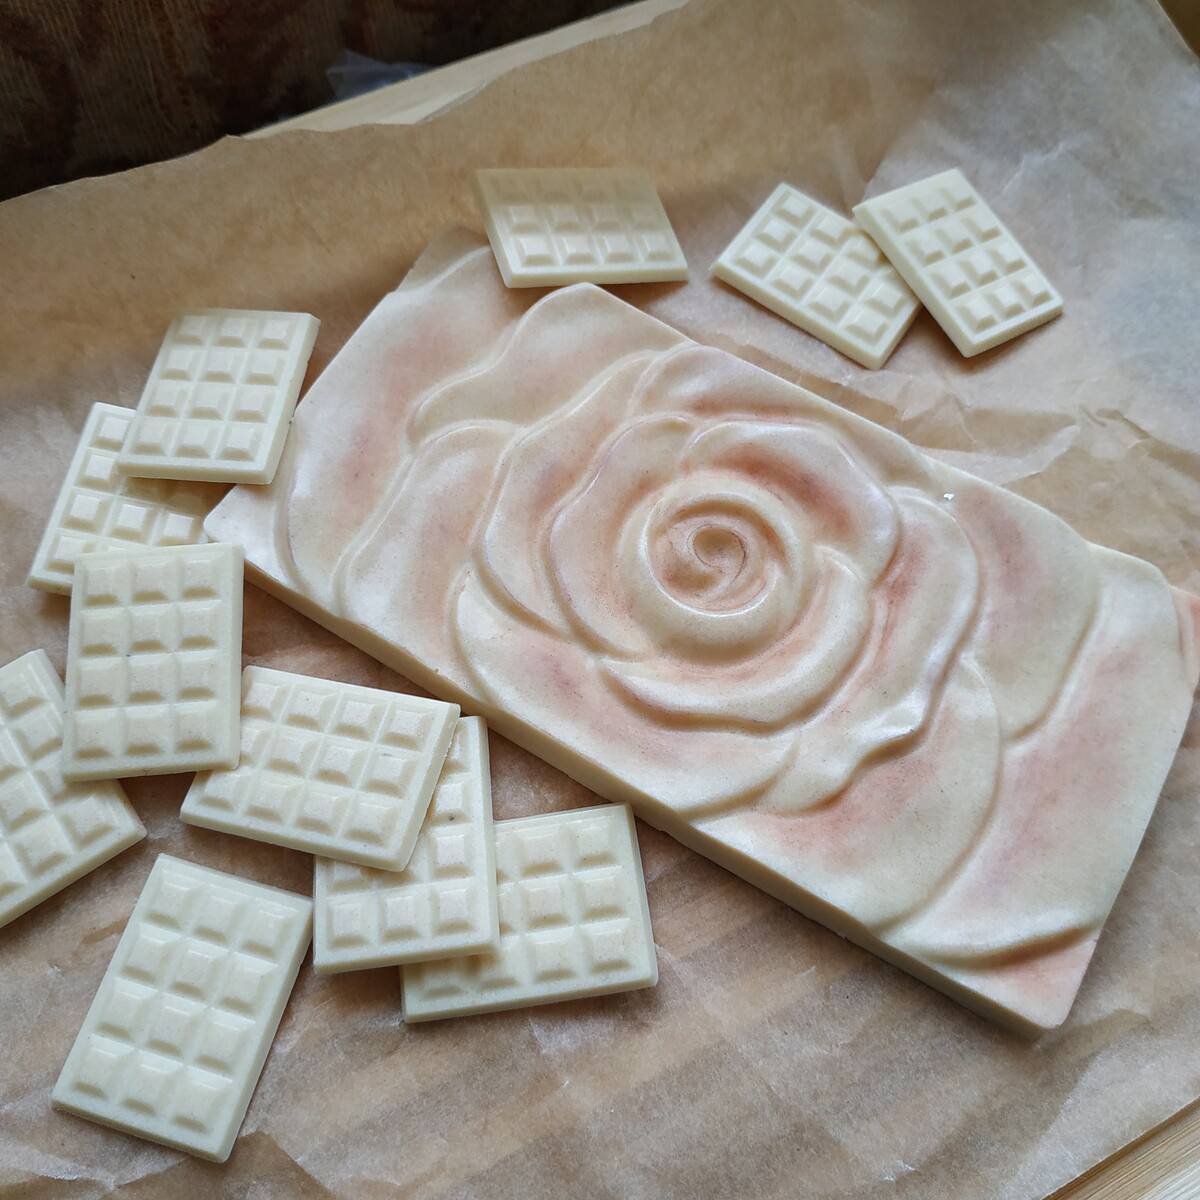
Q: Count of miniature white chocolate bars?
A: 11